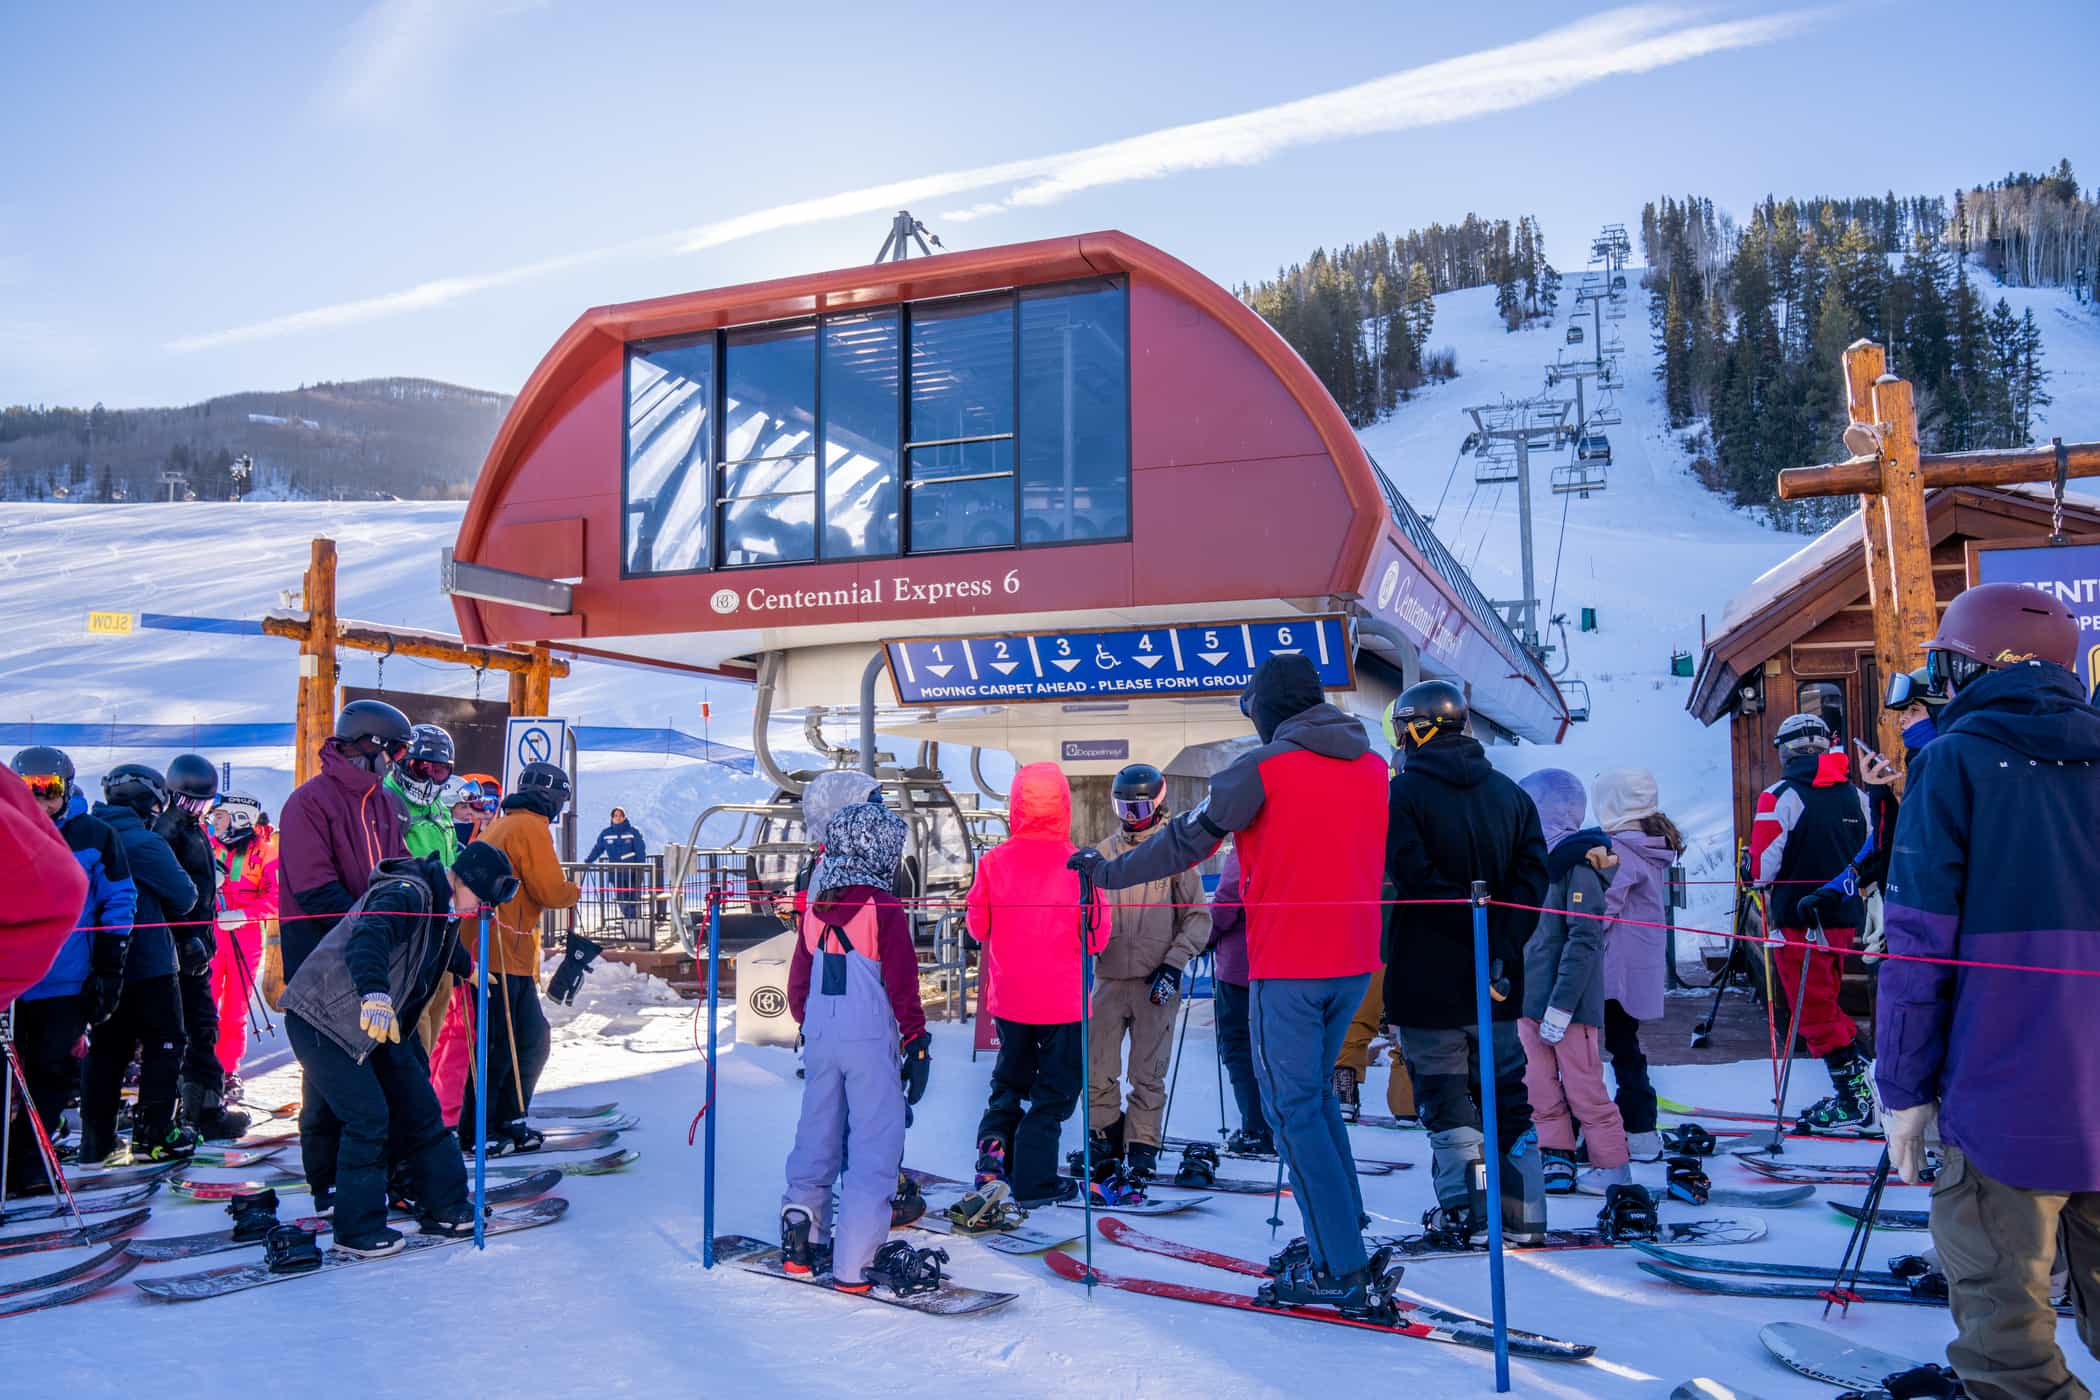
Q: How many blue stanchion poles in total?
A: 3